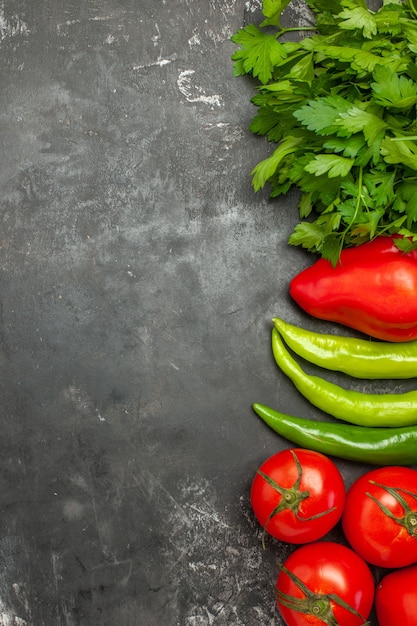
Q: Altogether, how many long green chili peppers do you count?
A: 3